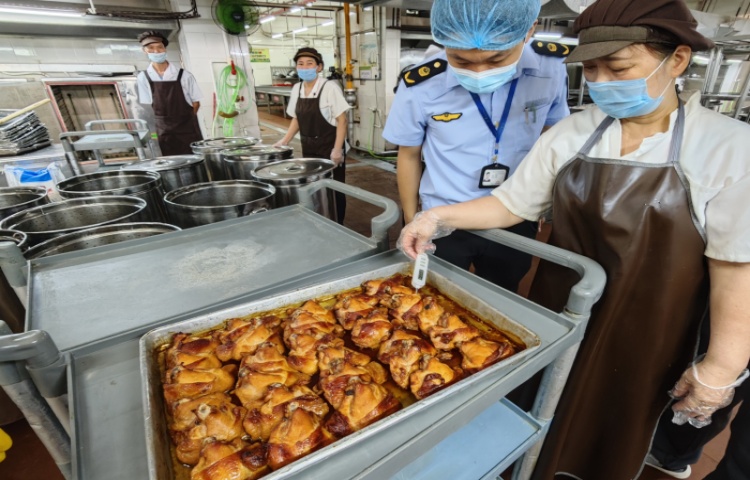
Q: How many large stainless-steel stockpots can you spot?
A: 10